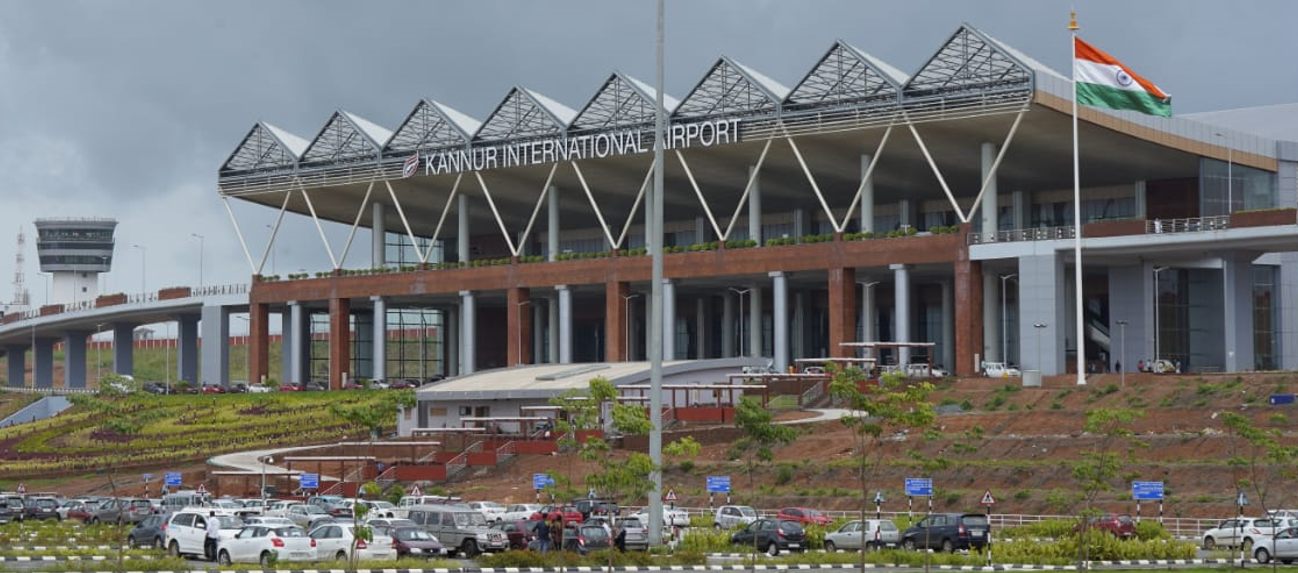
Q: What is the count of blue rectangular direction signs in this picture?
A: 6